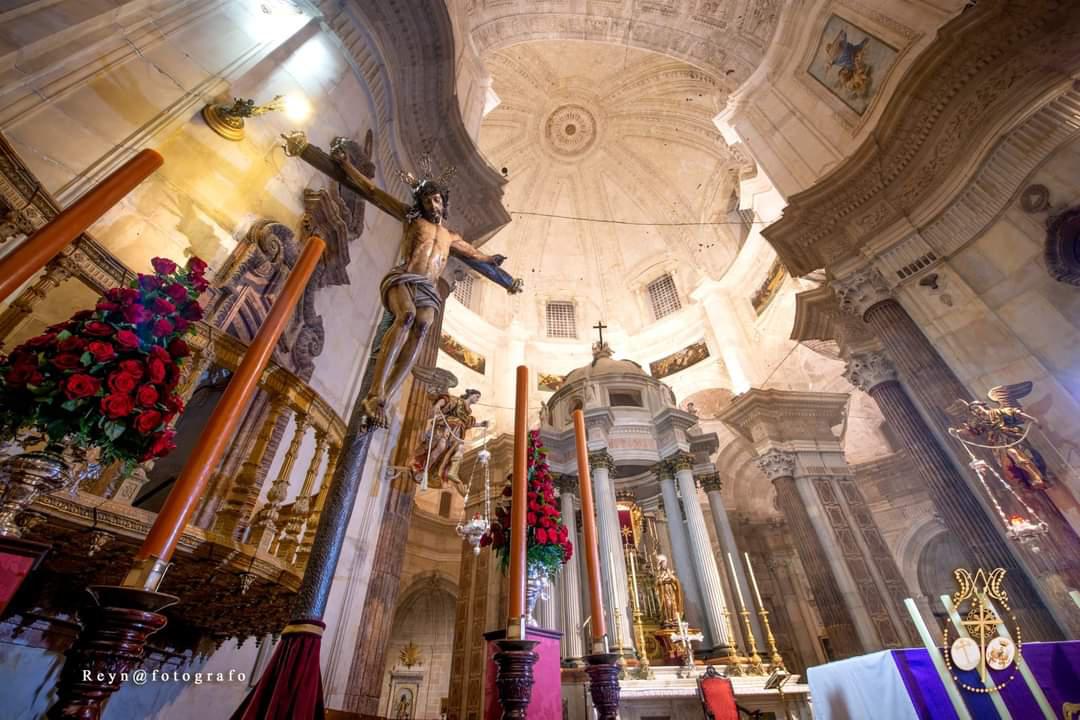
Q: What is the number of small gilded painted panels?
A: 4